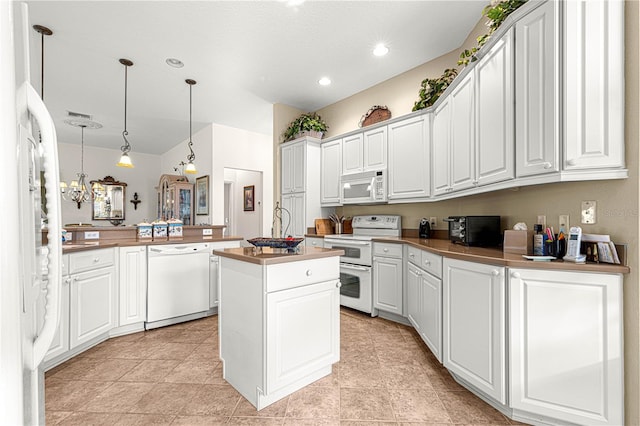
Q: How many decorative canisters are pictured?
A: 3